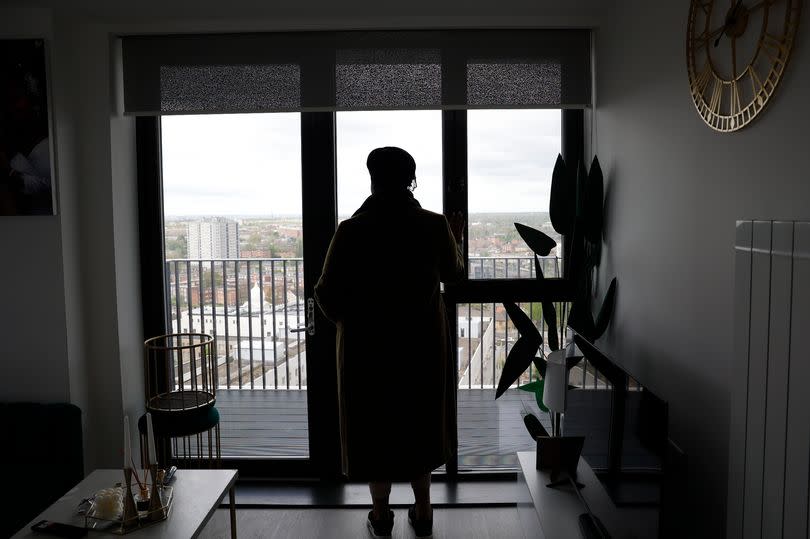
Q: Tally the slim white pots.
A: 0